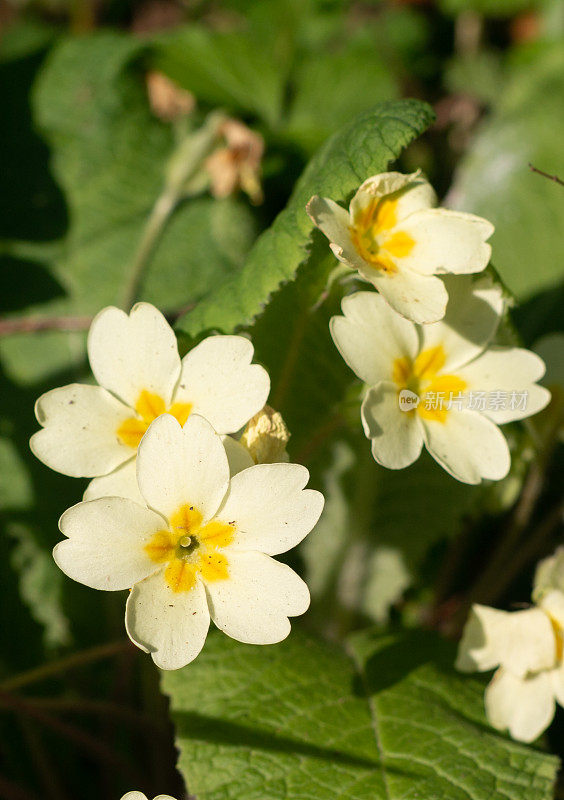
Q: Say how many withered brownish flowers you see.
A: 2